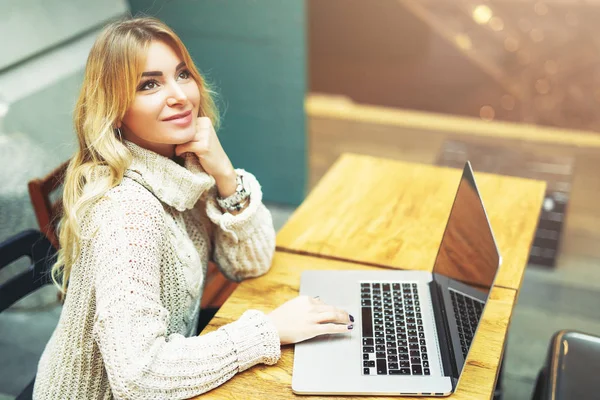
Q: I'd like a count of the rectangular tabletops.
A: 2